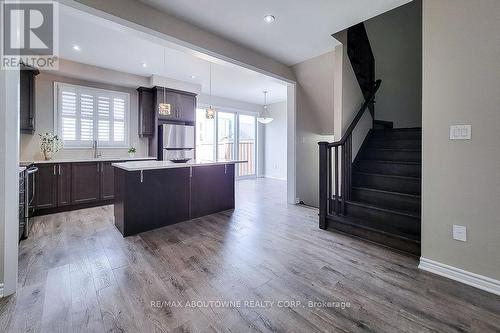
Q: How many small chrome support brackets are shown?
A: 3